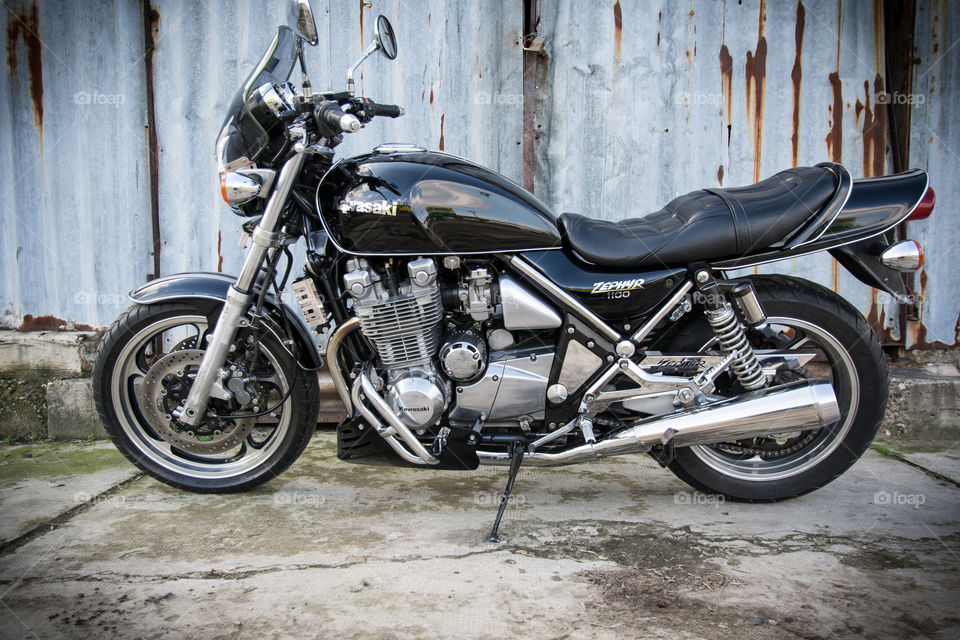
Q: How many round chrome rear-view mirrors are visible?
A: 2